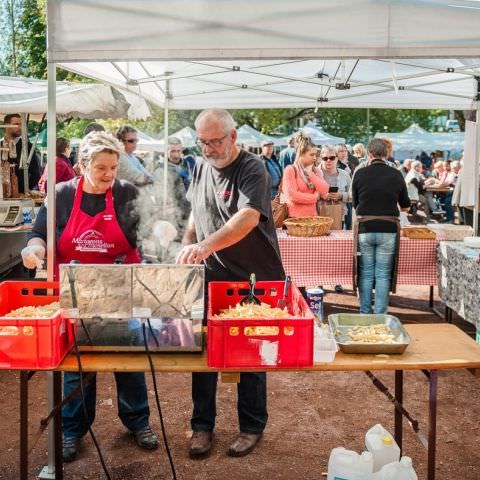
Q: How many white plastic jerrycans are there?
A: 3